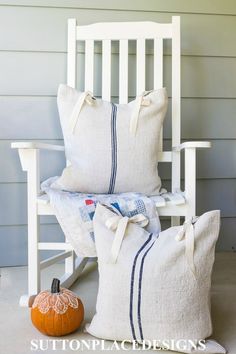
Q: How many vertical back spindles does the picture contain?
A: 5